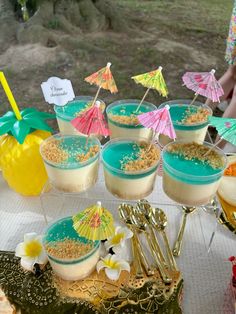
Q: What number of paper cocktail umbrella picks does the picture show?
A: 7